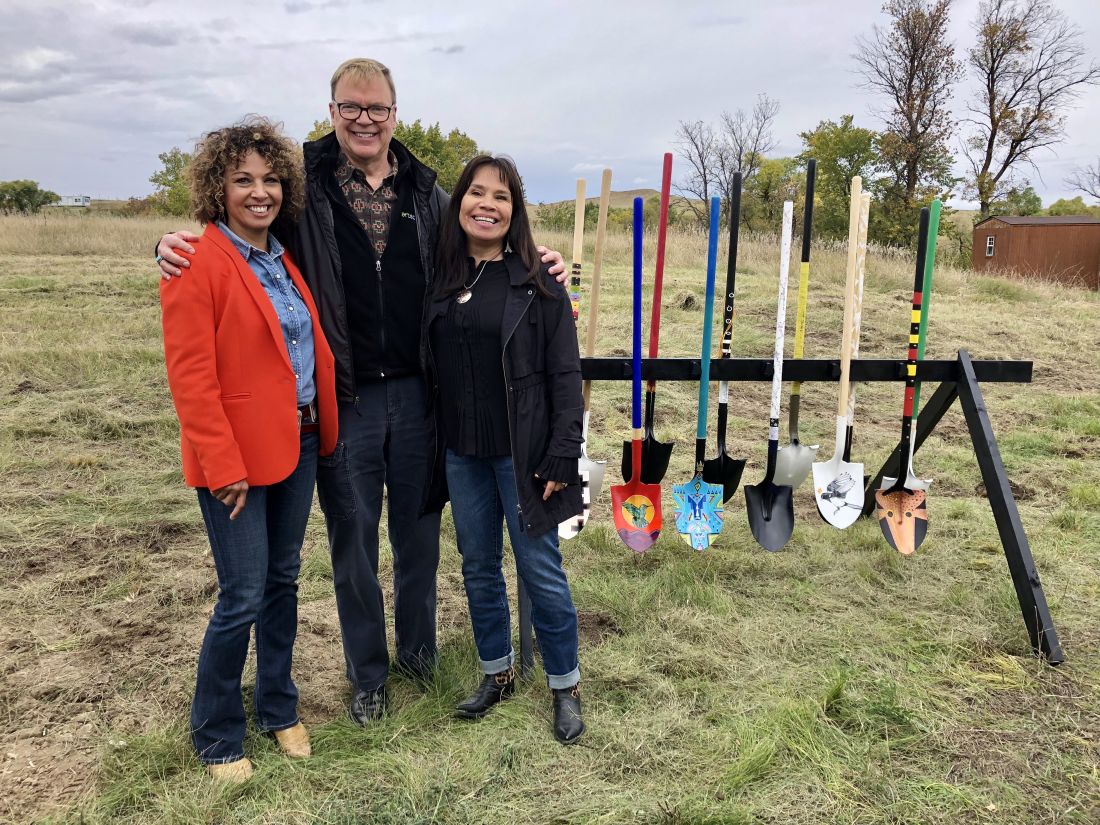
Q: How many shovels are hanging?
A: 12